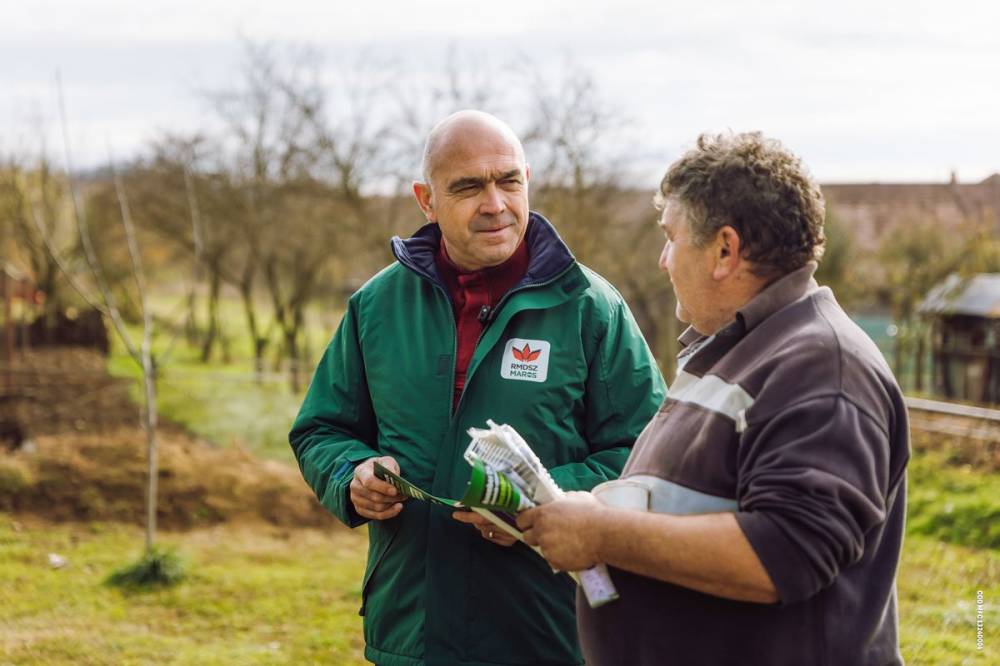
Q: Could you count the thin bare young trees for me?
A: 1